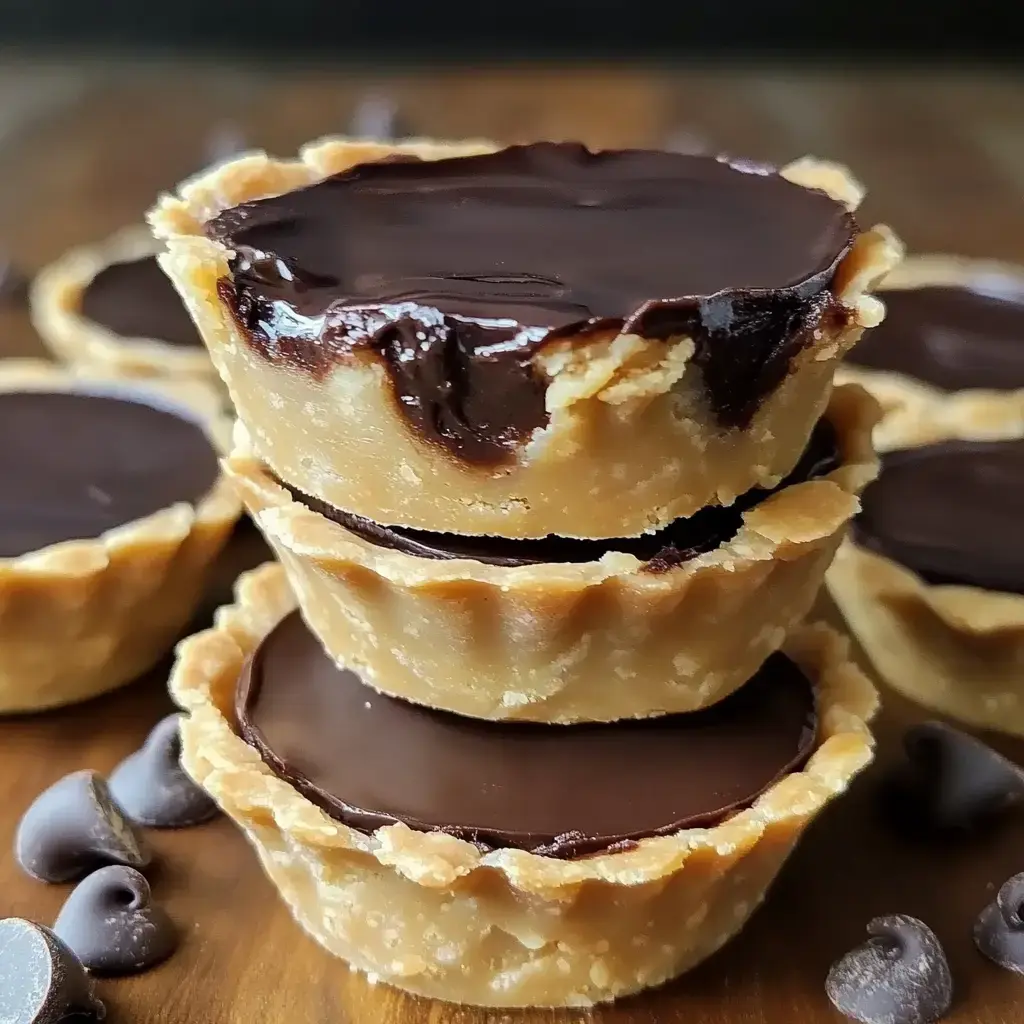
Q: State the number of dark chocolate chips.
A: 7